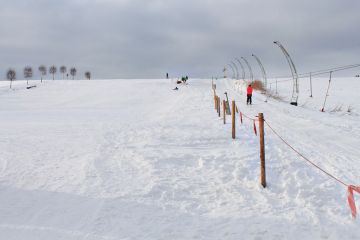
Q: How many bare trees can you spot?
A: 7